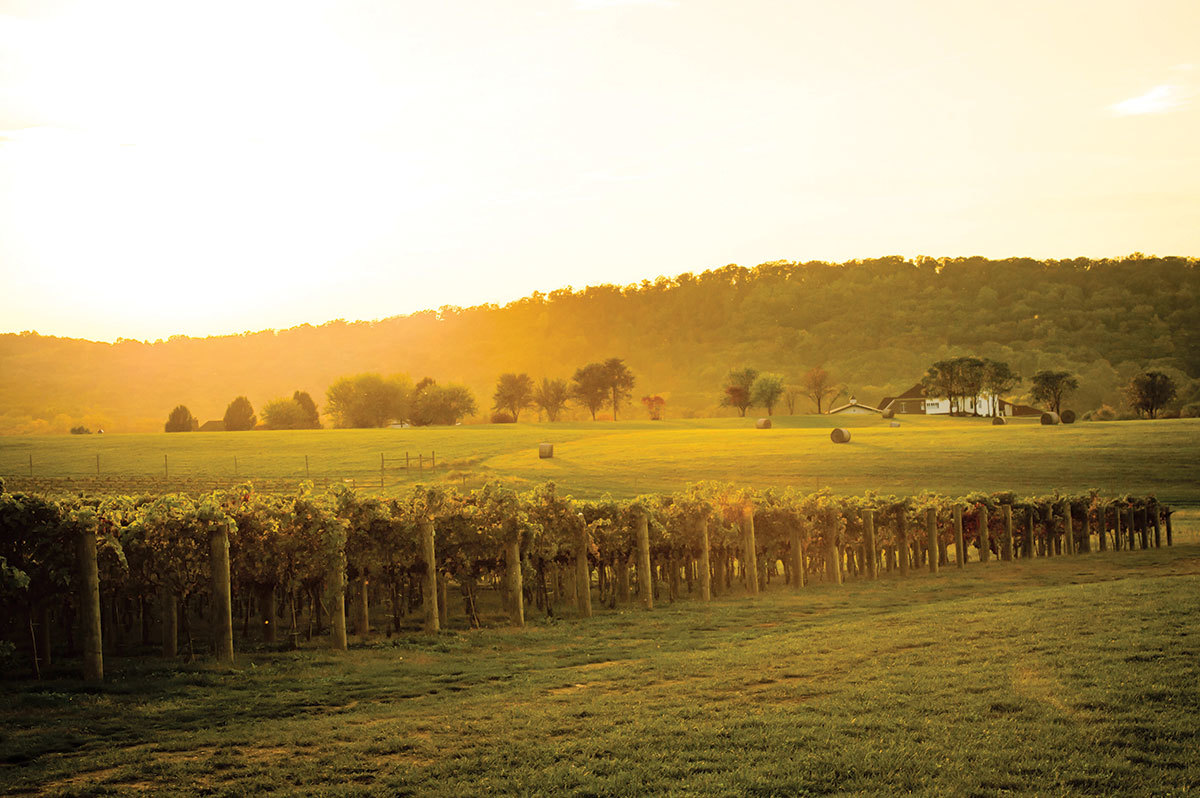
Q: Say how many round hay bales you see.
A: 8